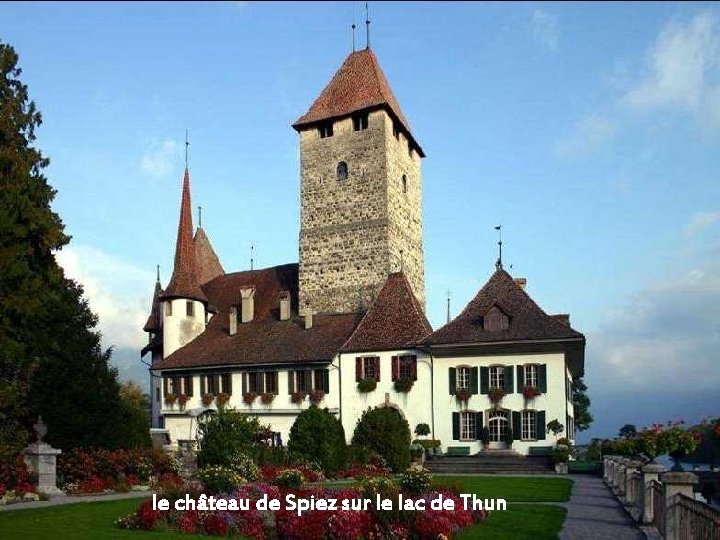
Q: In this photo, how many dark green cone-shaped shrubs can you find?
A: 2